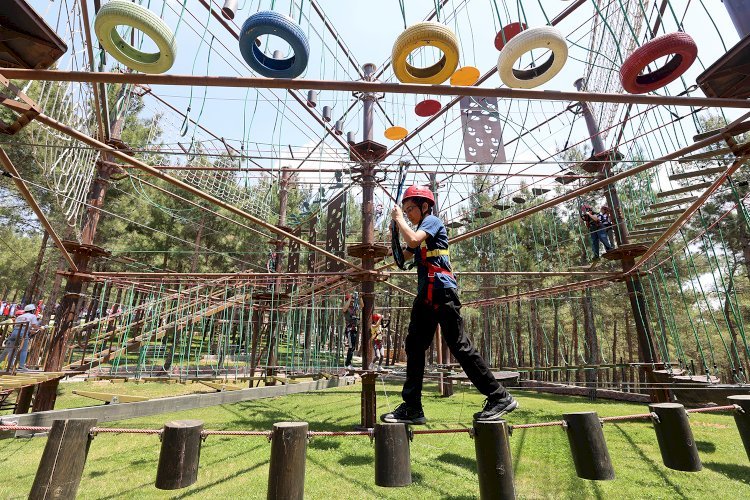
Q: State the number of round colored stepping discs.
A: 4